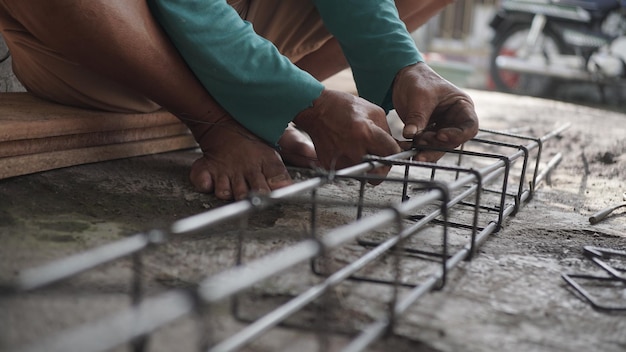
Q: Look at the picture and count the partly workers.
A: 1